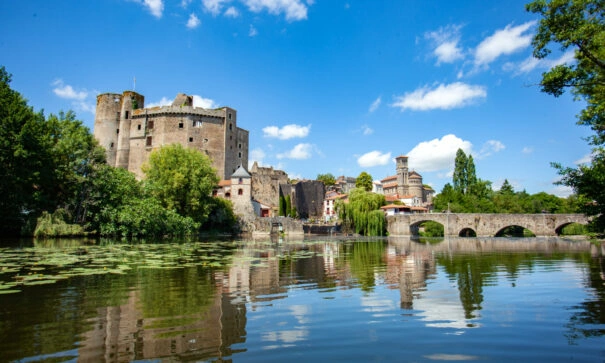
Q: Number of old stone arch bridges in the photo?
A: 1